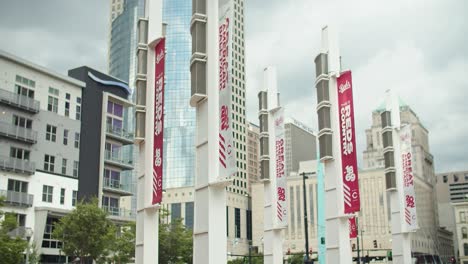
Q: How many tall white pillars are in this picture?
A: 5